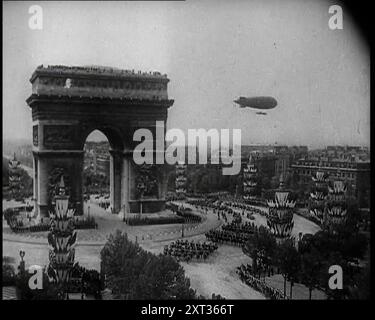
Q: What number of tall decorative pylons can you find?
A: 7